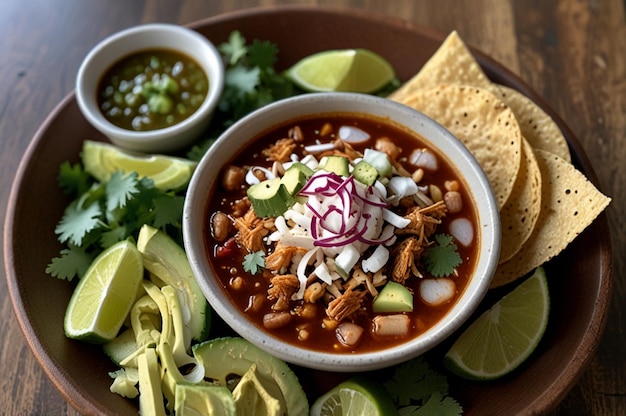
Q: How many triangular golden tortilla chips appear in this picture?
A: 2